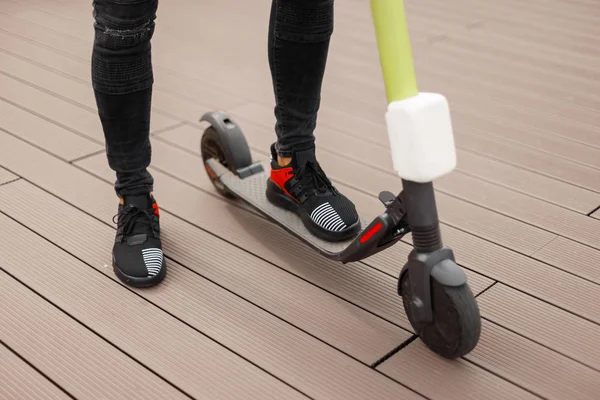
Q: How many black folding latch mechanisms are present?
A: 1